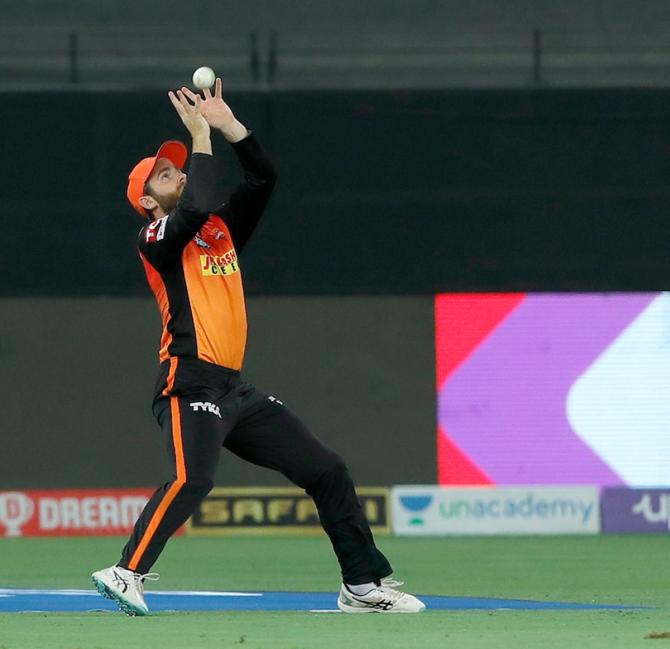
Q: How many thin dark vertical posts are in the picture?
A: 4